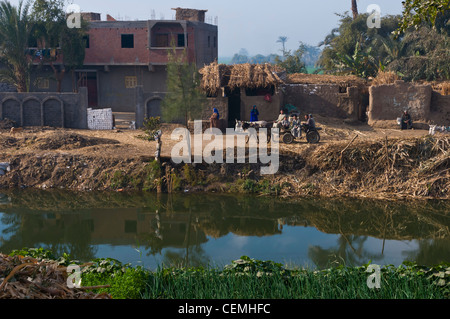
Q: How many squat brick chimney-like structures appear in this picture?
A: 2